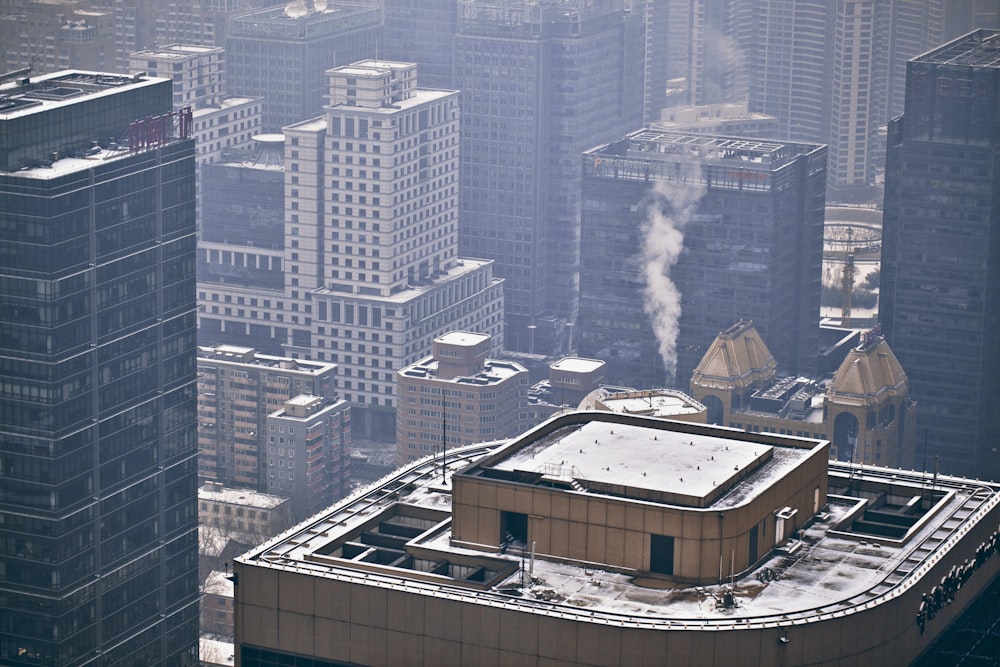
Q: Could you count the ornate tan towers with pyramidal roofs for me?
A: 2